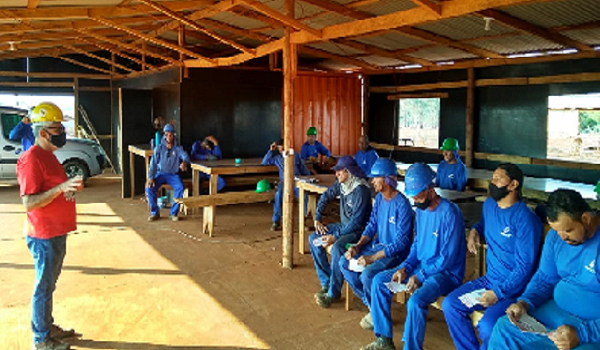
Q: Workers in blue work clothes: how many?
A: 12